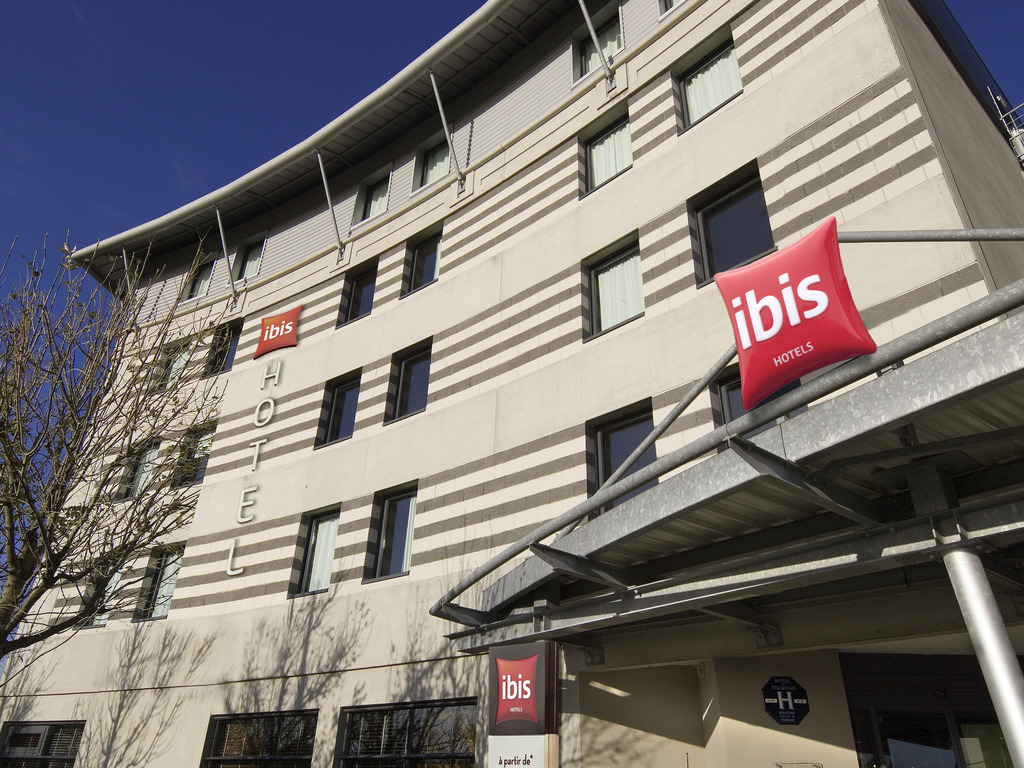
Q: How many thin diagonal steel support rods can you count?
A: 5